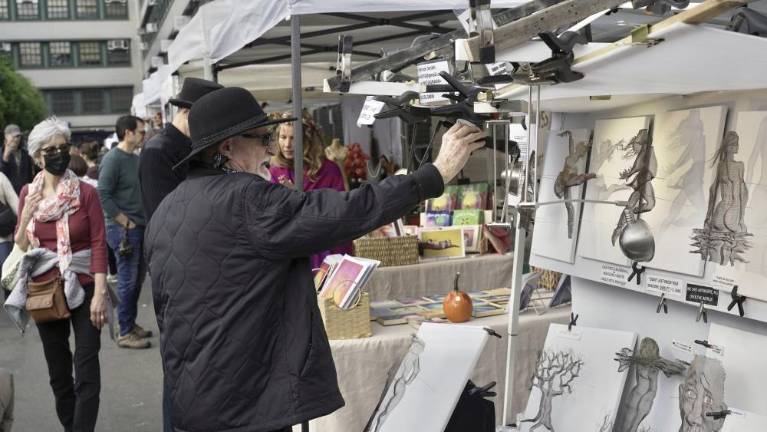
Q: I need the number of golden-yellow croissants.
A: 0